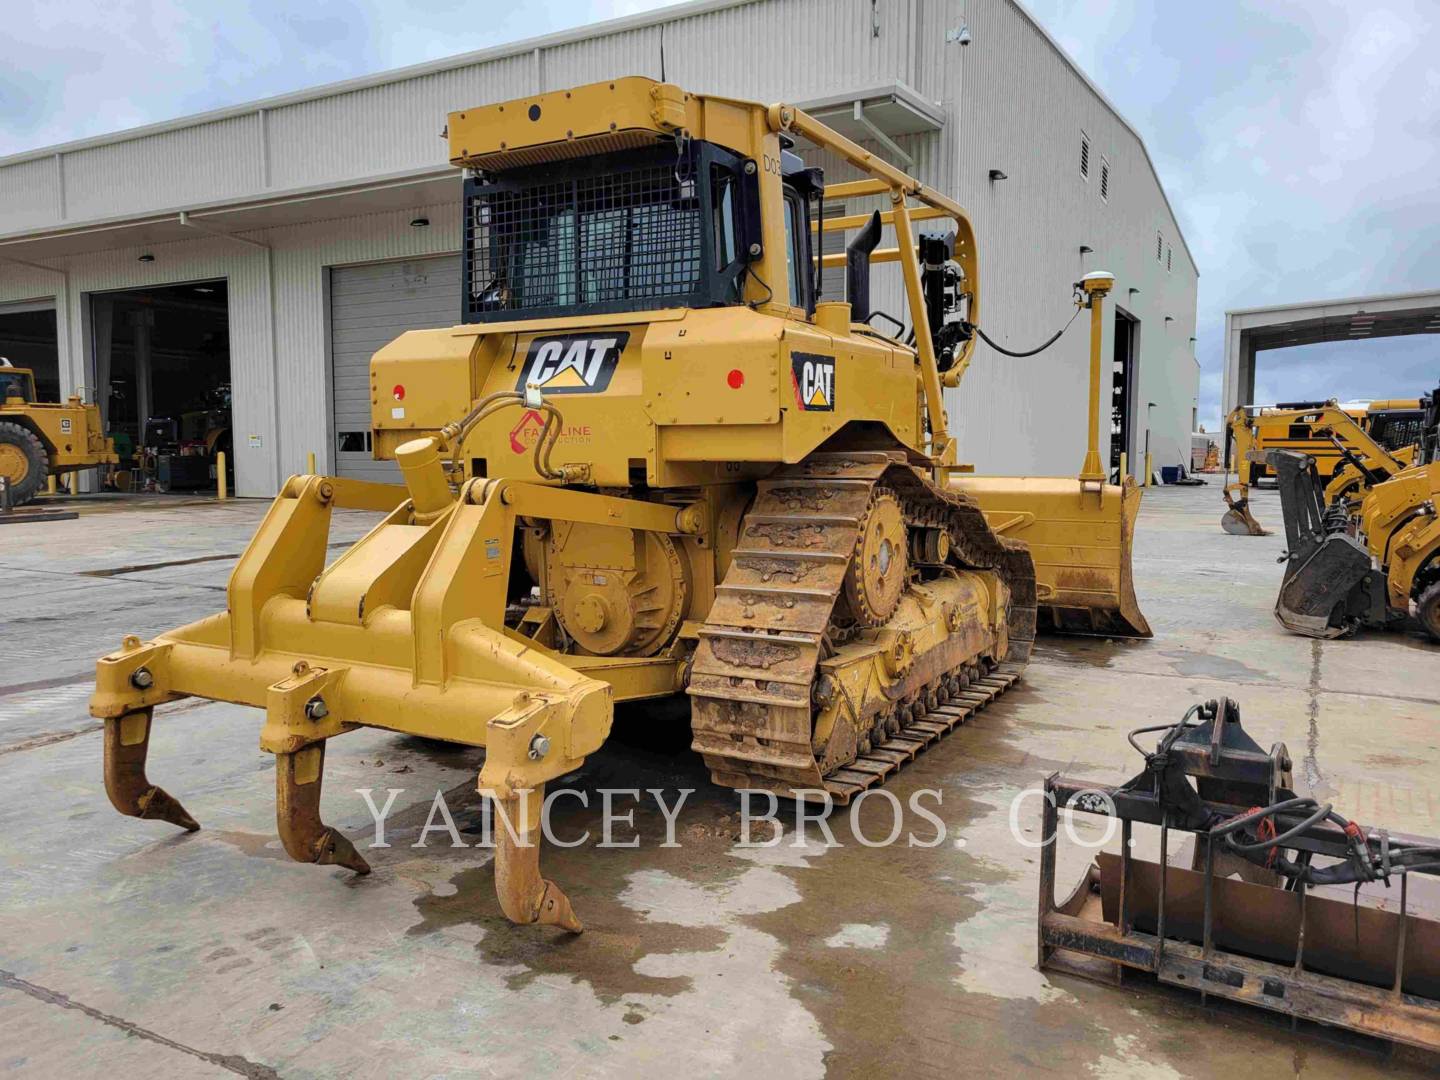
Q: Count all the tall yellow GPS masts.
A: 1